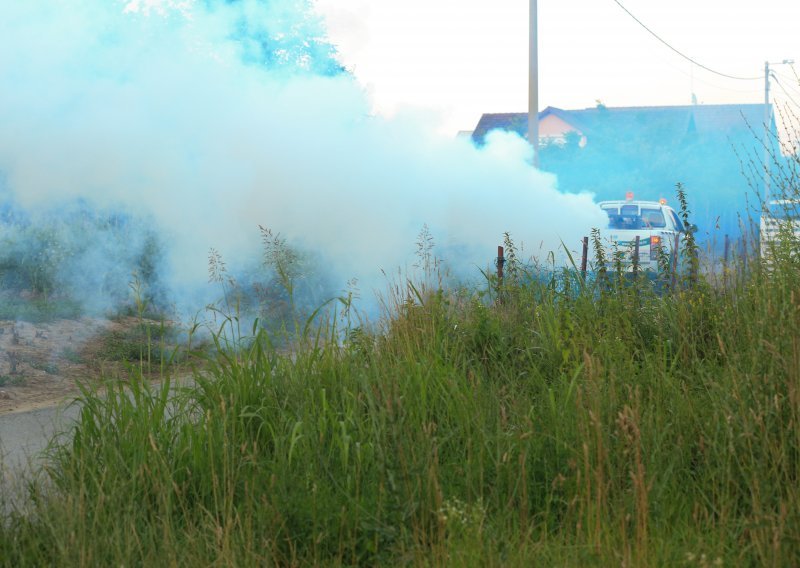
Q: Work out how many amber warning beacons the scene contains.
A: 2